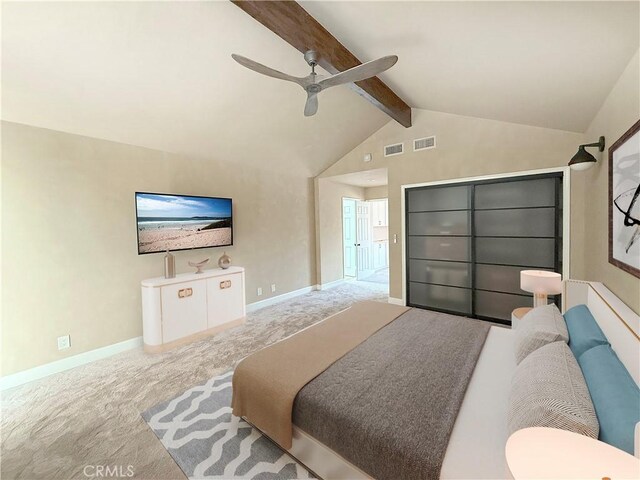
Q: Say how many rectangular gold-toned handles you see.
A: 2